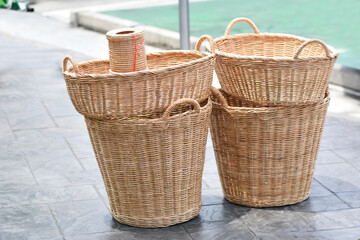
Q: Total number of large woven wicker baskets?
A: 4